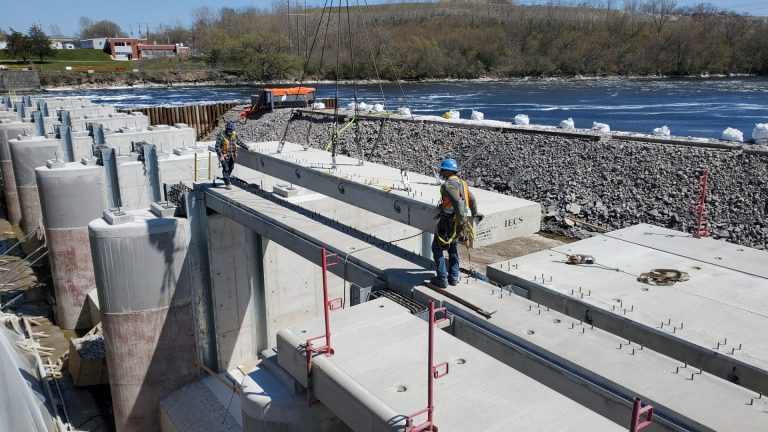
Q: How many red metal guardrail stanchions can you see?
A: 4